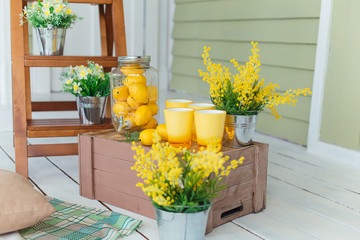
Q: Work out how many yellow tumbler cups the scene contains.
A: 4